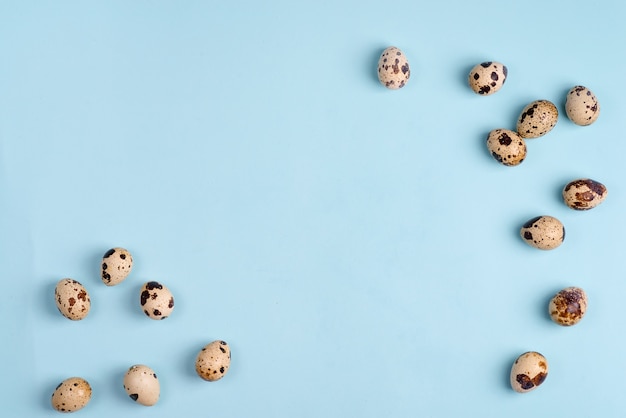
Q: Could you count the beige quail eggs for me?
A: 15